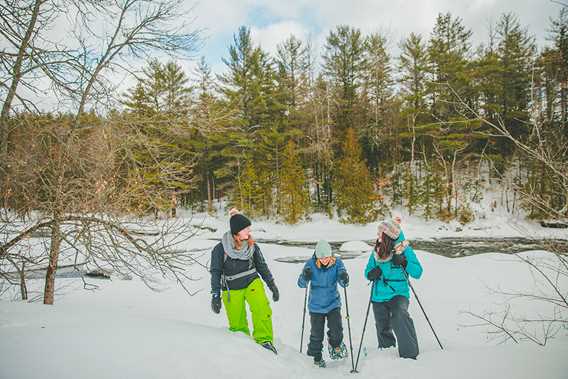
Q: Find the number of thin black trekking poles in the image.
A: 4